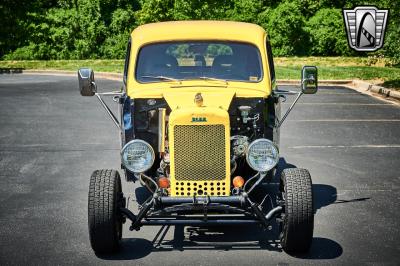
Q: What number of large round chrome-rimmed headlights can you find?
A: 2